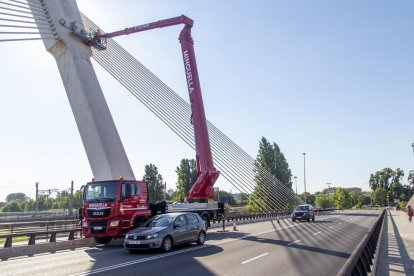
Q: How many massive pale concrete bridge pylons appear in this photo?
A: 1